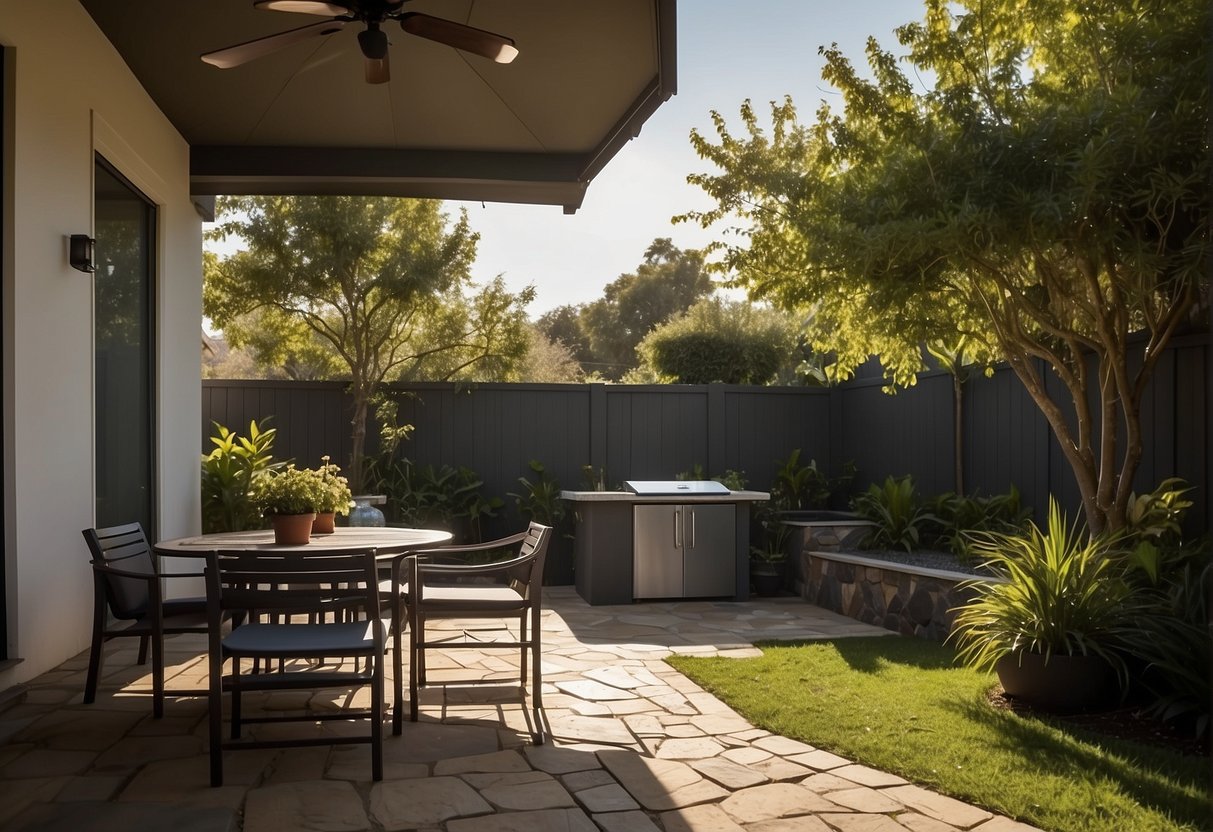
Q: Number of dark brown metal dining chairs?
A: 3